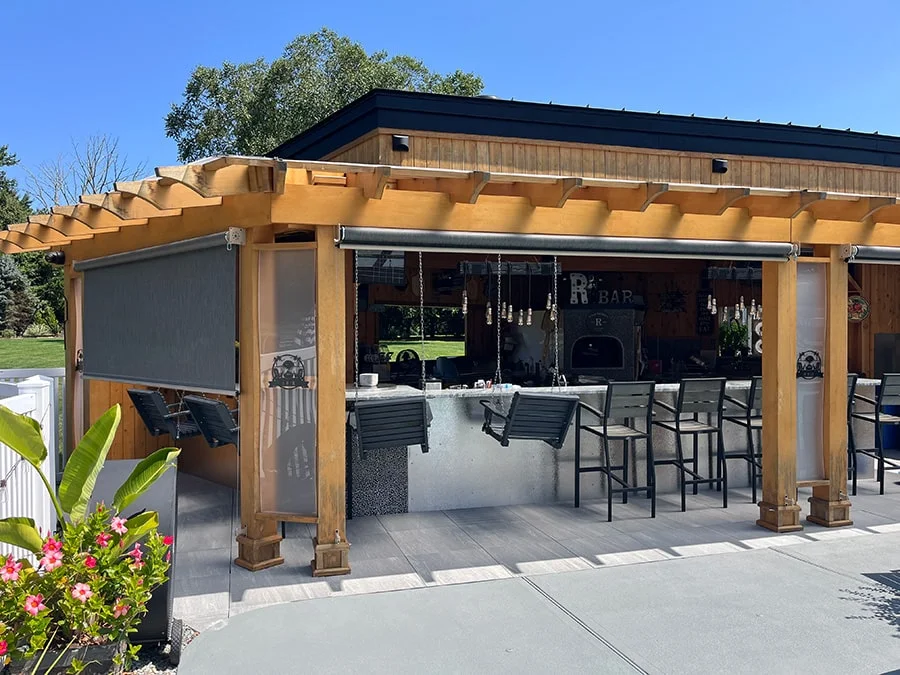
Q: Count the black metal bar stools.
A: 5